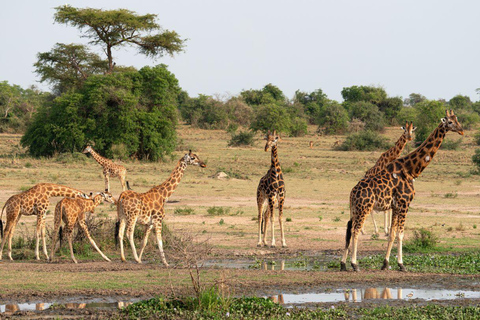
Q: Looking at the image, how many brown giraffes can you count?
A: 7